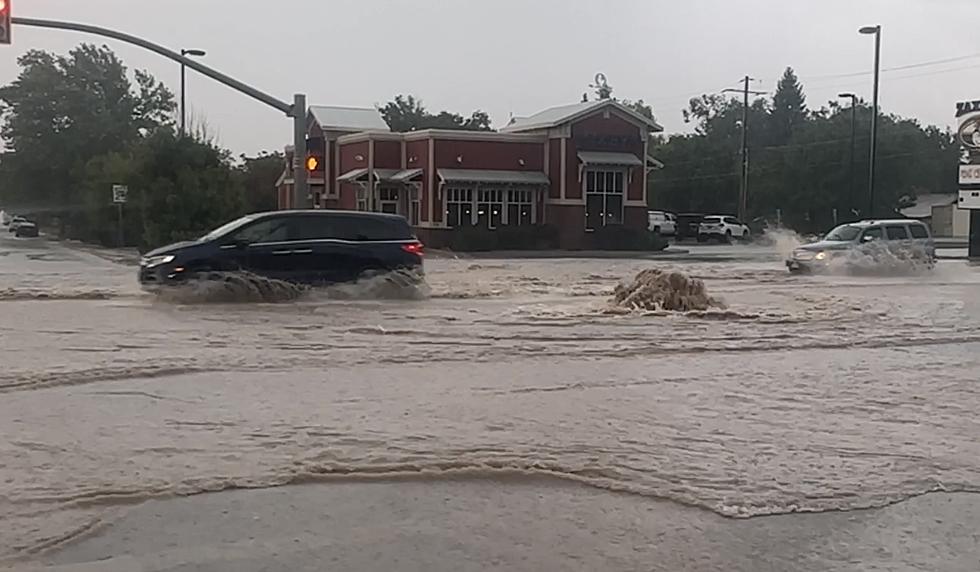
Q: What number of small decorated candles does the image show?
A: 0